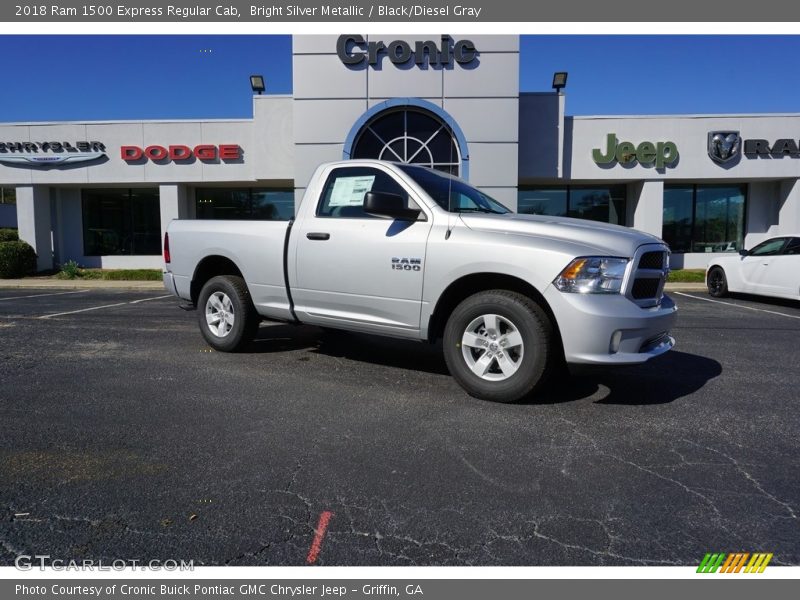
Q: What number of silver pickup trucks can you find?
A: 1